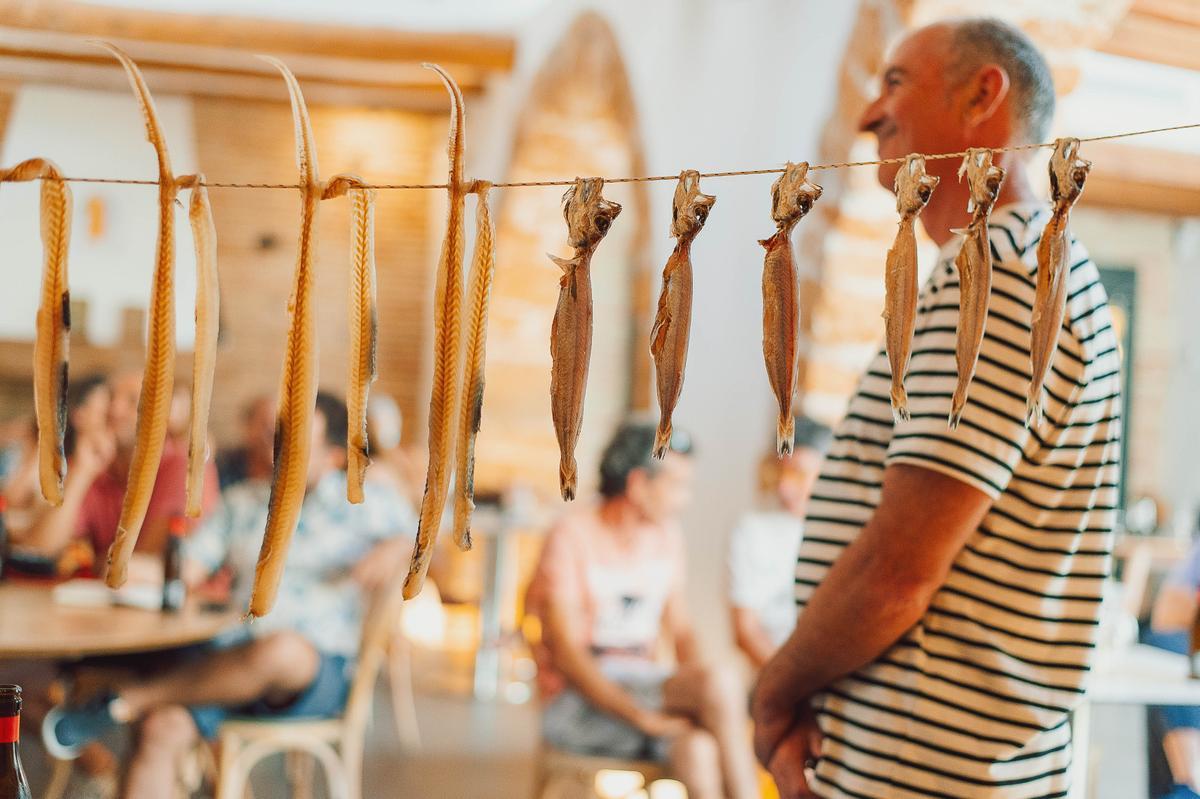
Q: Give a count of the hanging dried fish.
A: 13